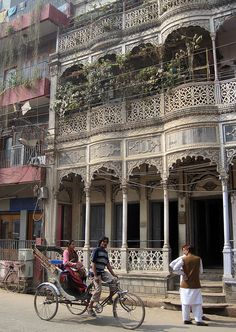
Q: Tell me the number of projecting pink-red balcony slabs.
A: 3